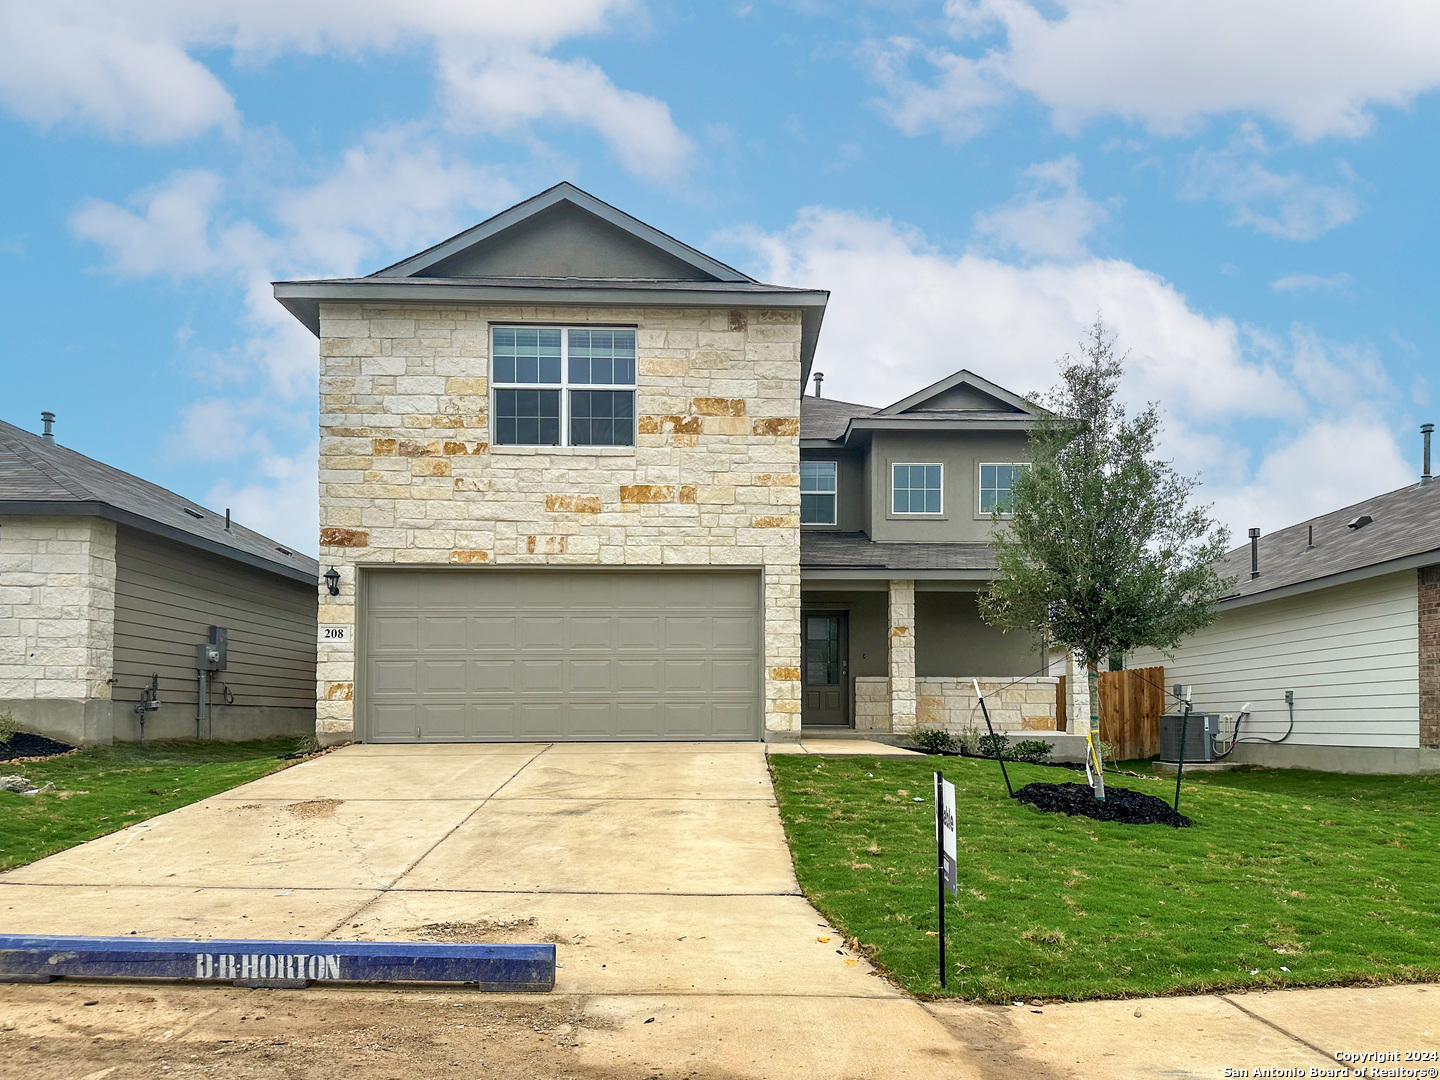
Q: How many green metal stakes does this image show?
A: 2